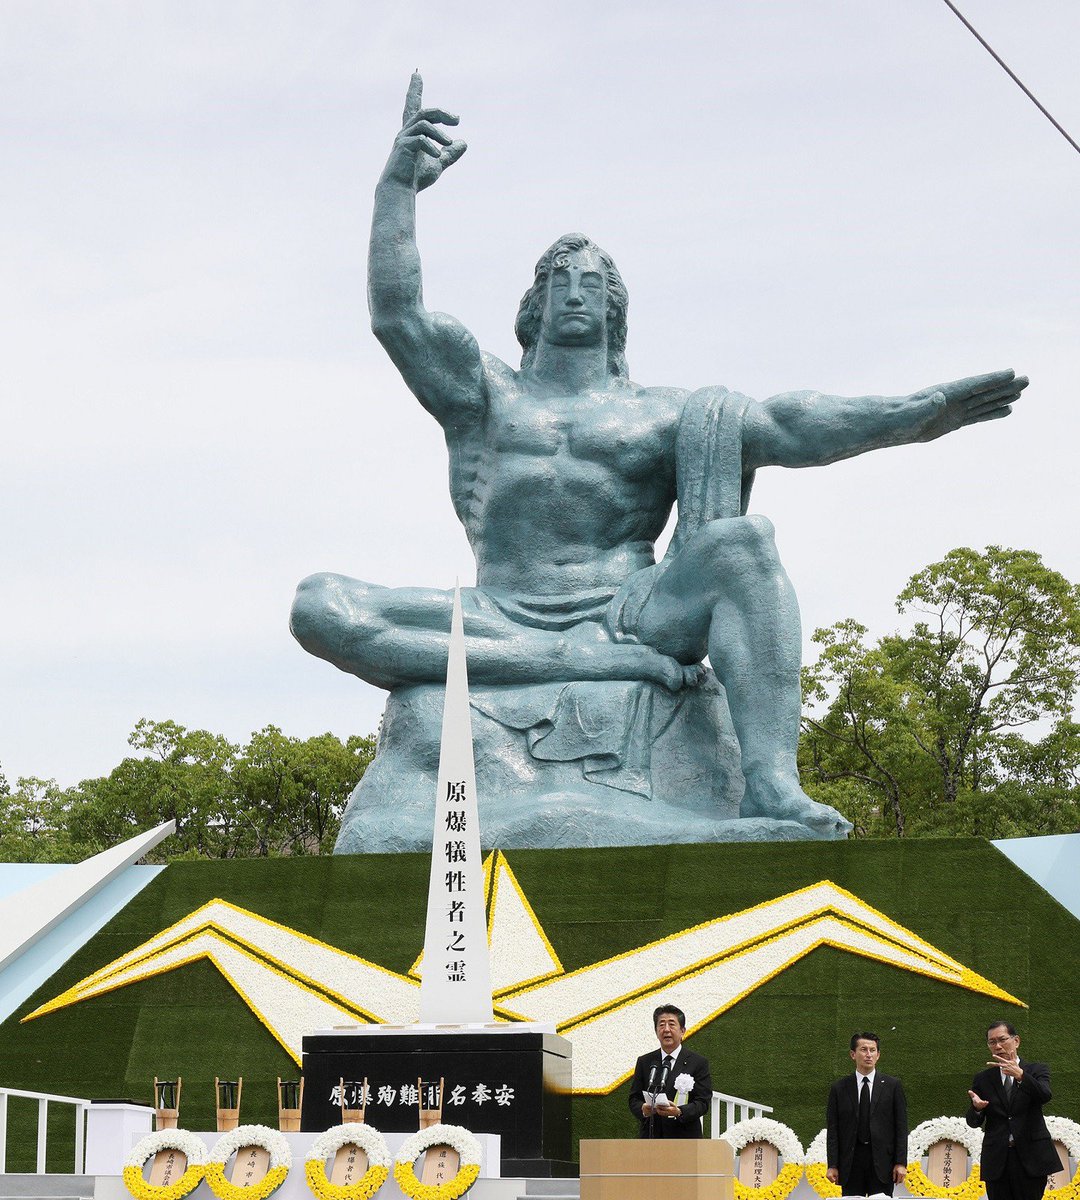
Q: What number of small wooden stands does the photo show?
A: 5